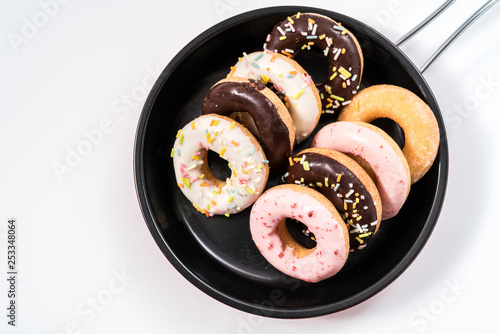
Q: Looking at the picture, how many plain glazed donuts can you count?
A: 1